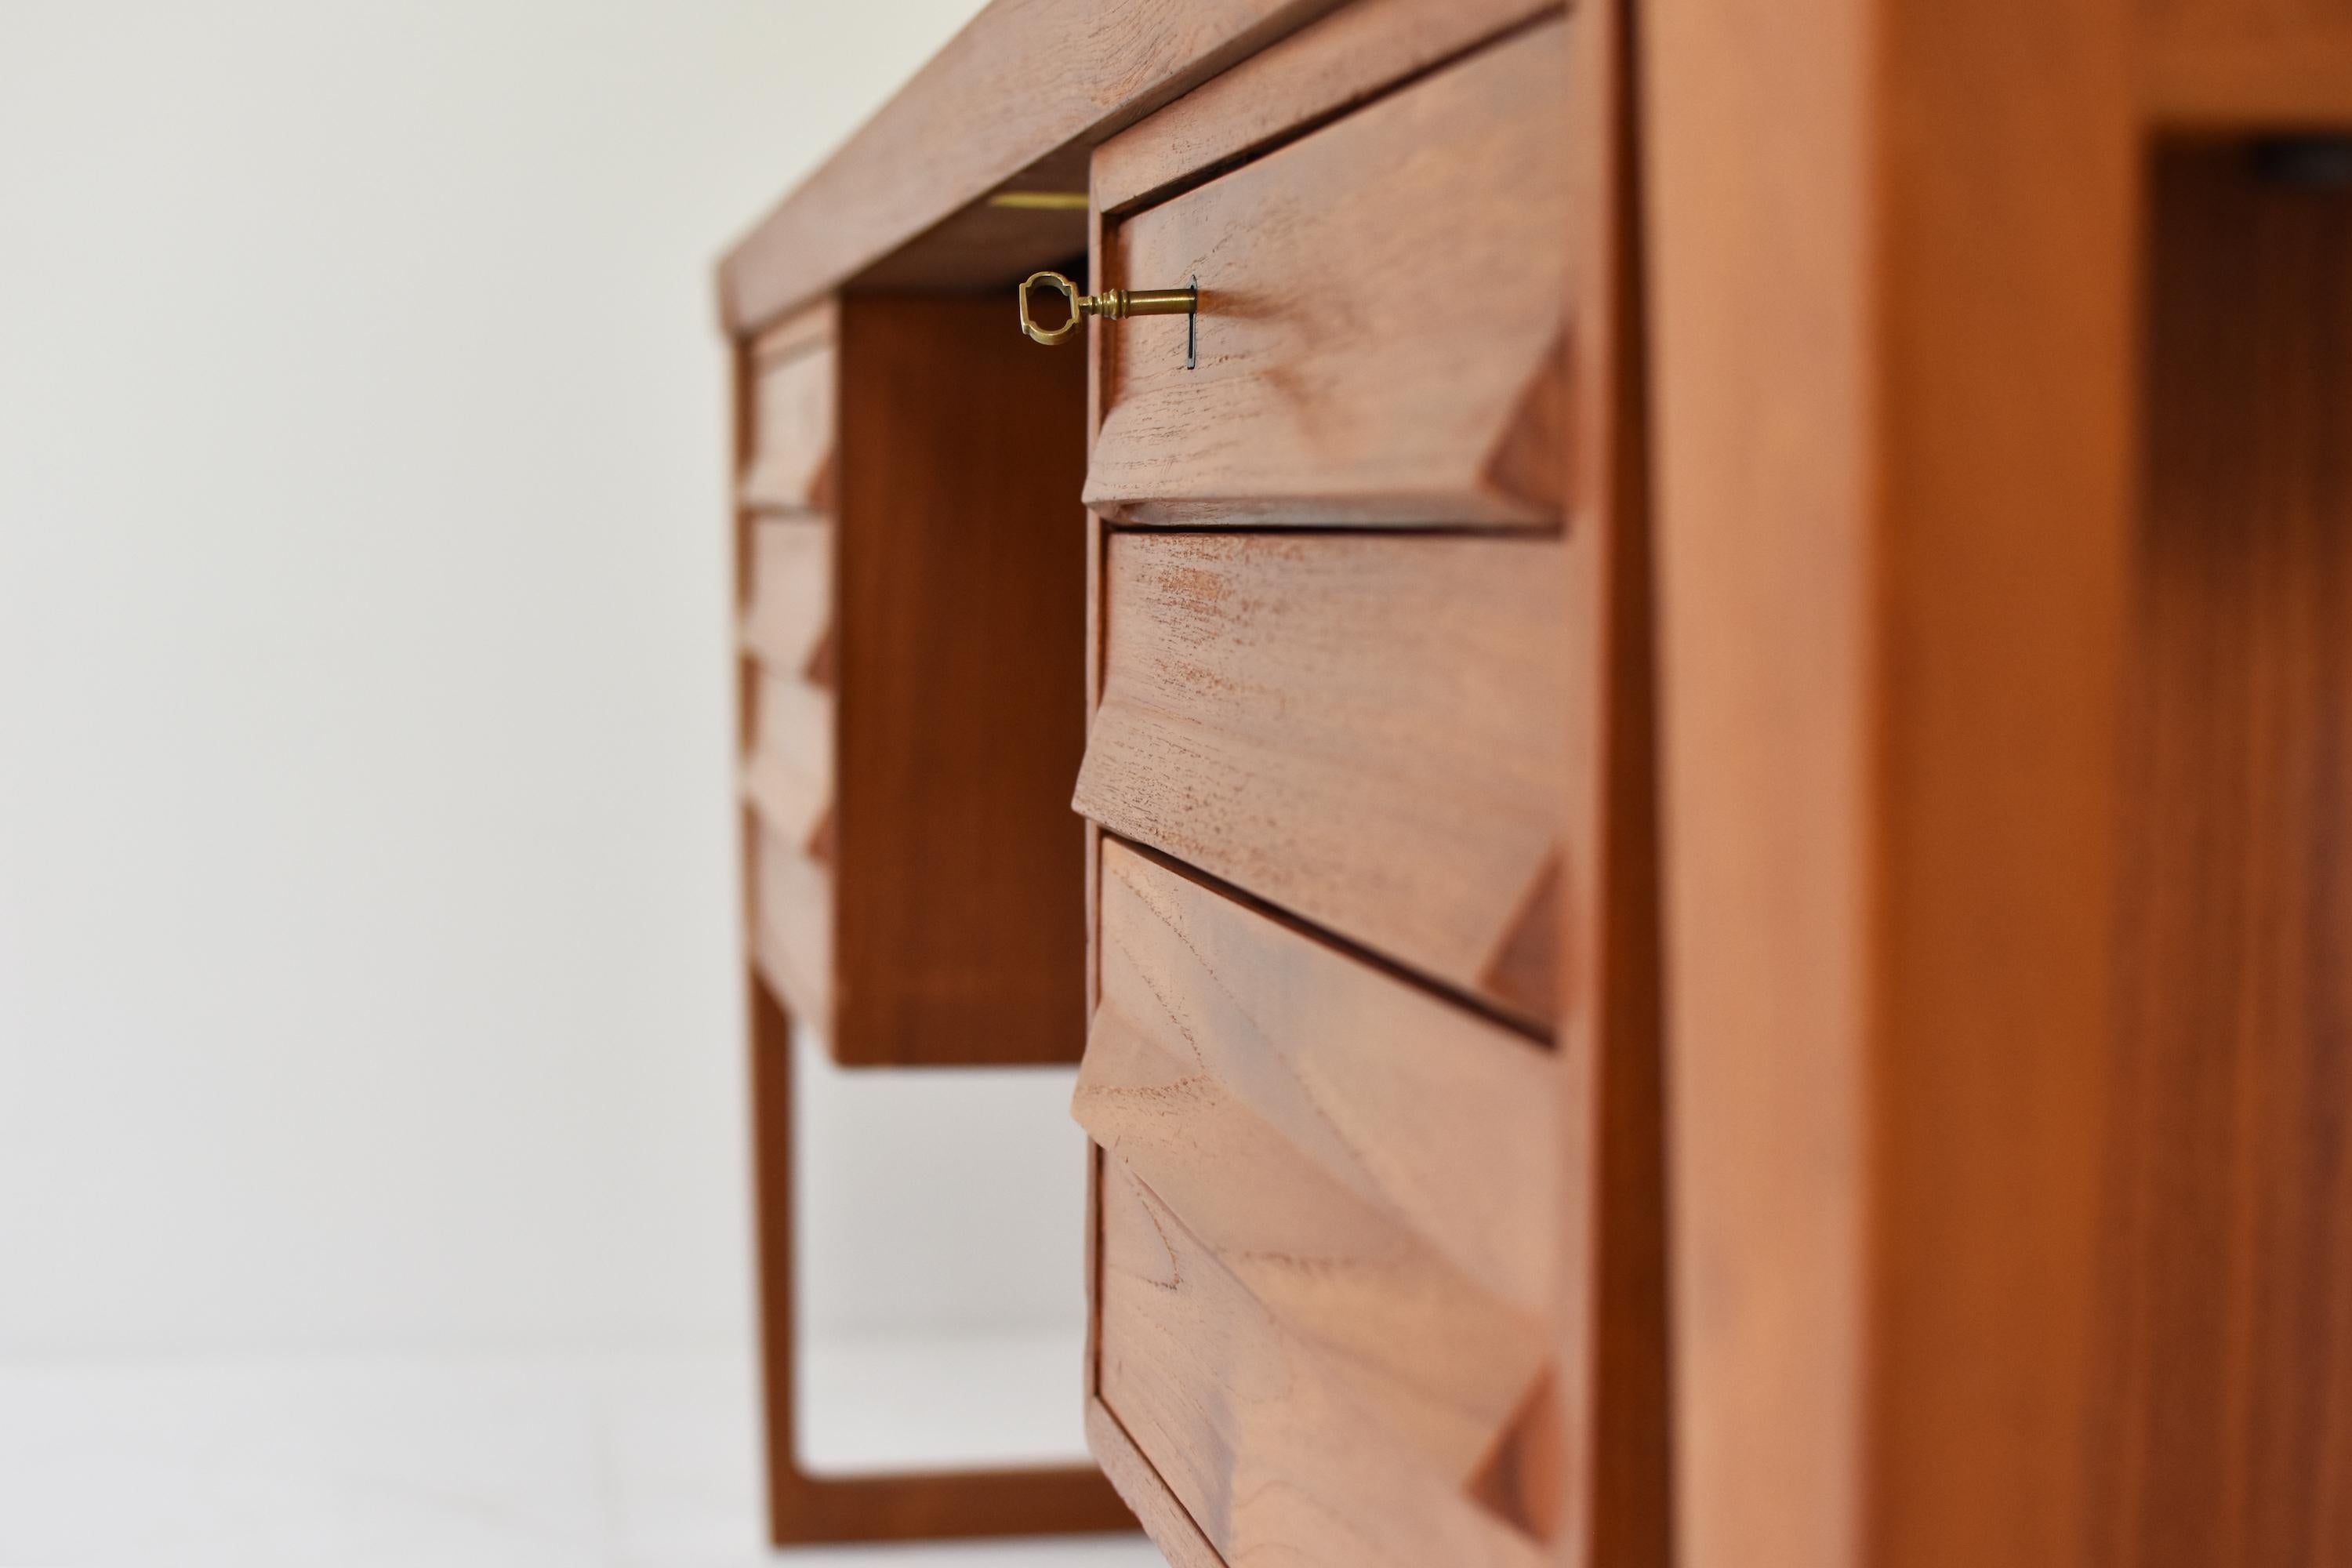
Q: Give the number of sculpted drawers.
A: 6